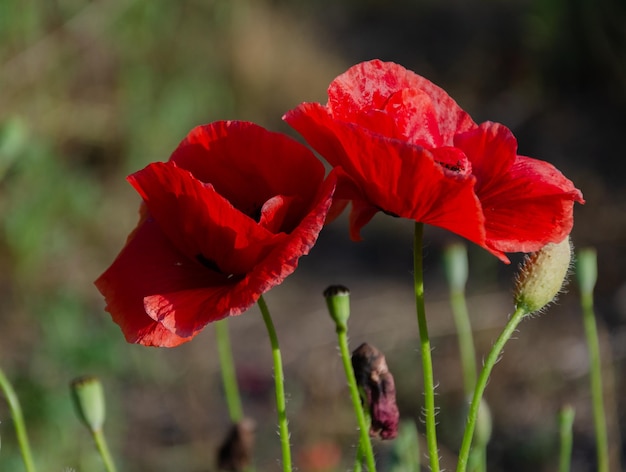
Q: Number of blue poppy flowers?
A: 0